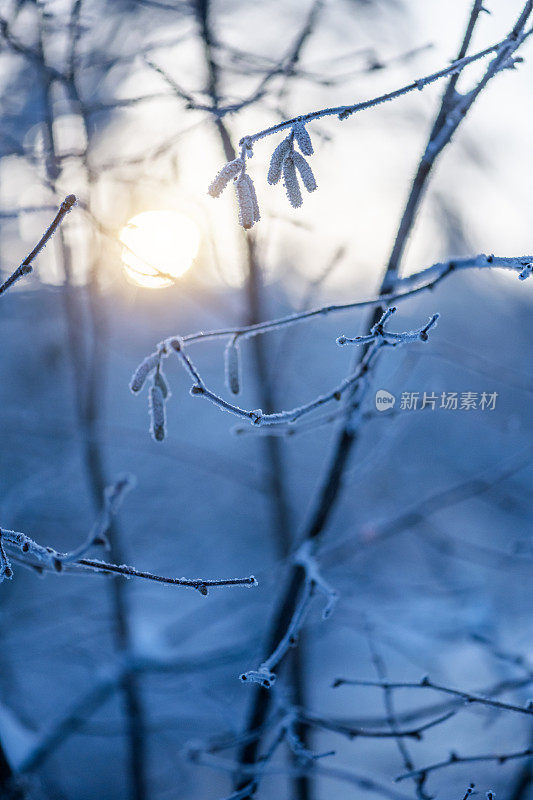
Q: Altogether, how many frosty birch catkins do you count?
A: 11